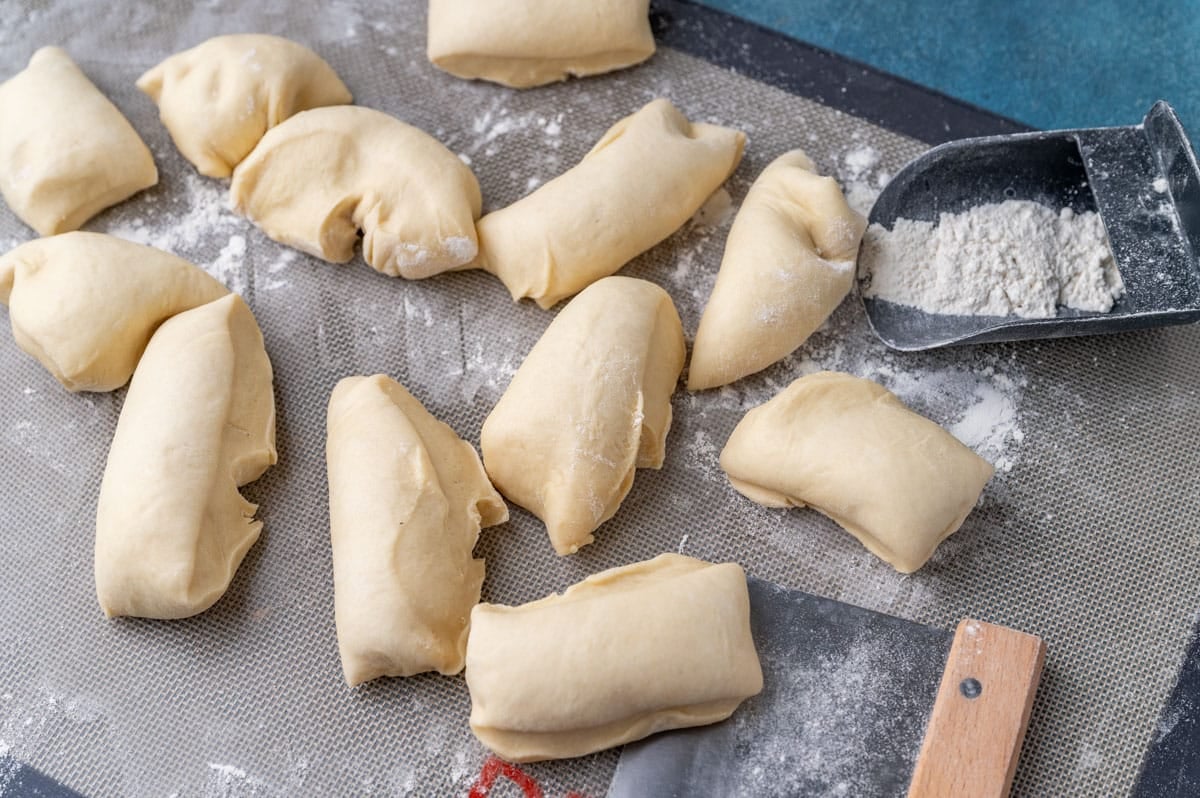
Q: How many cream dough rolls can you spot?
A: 12